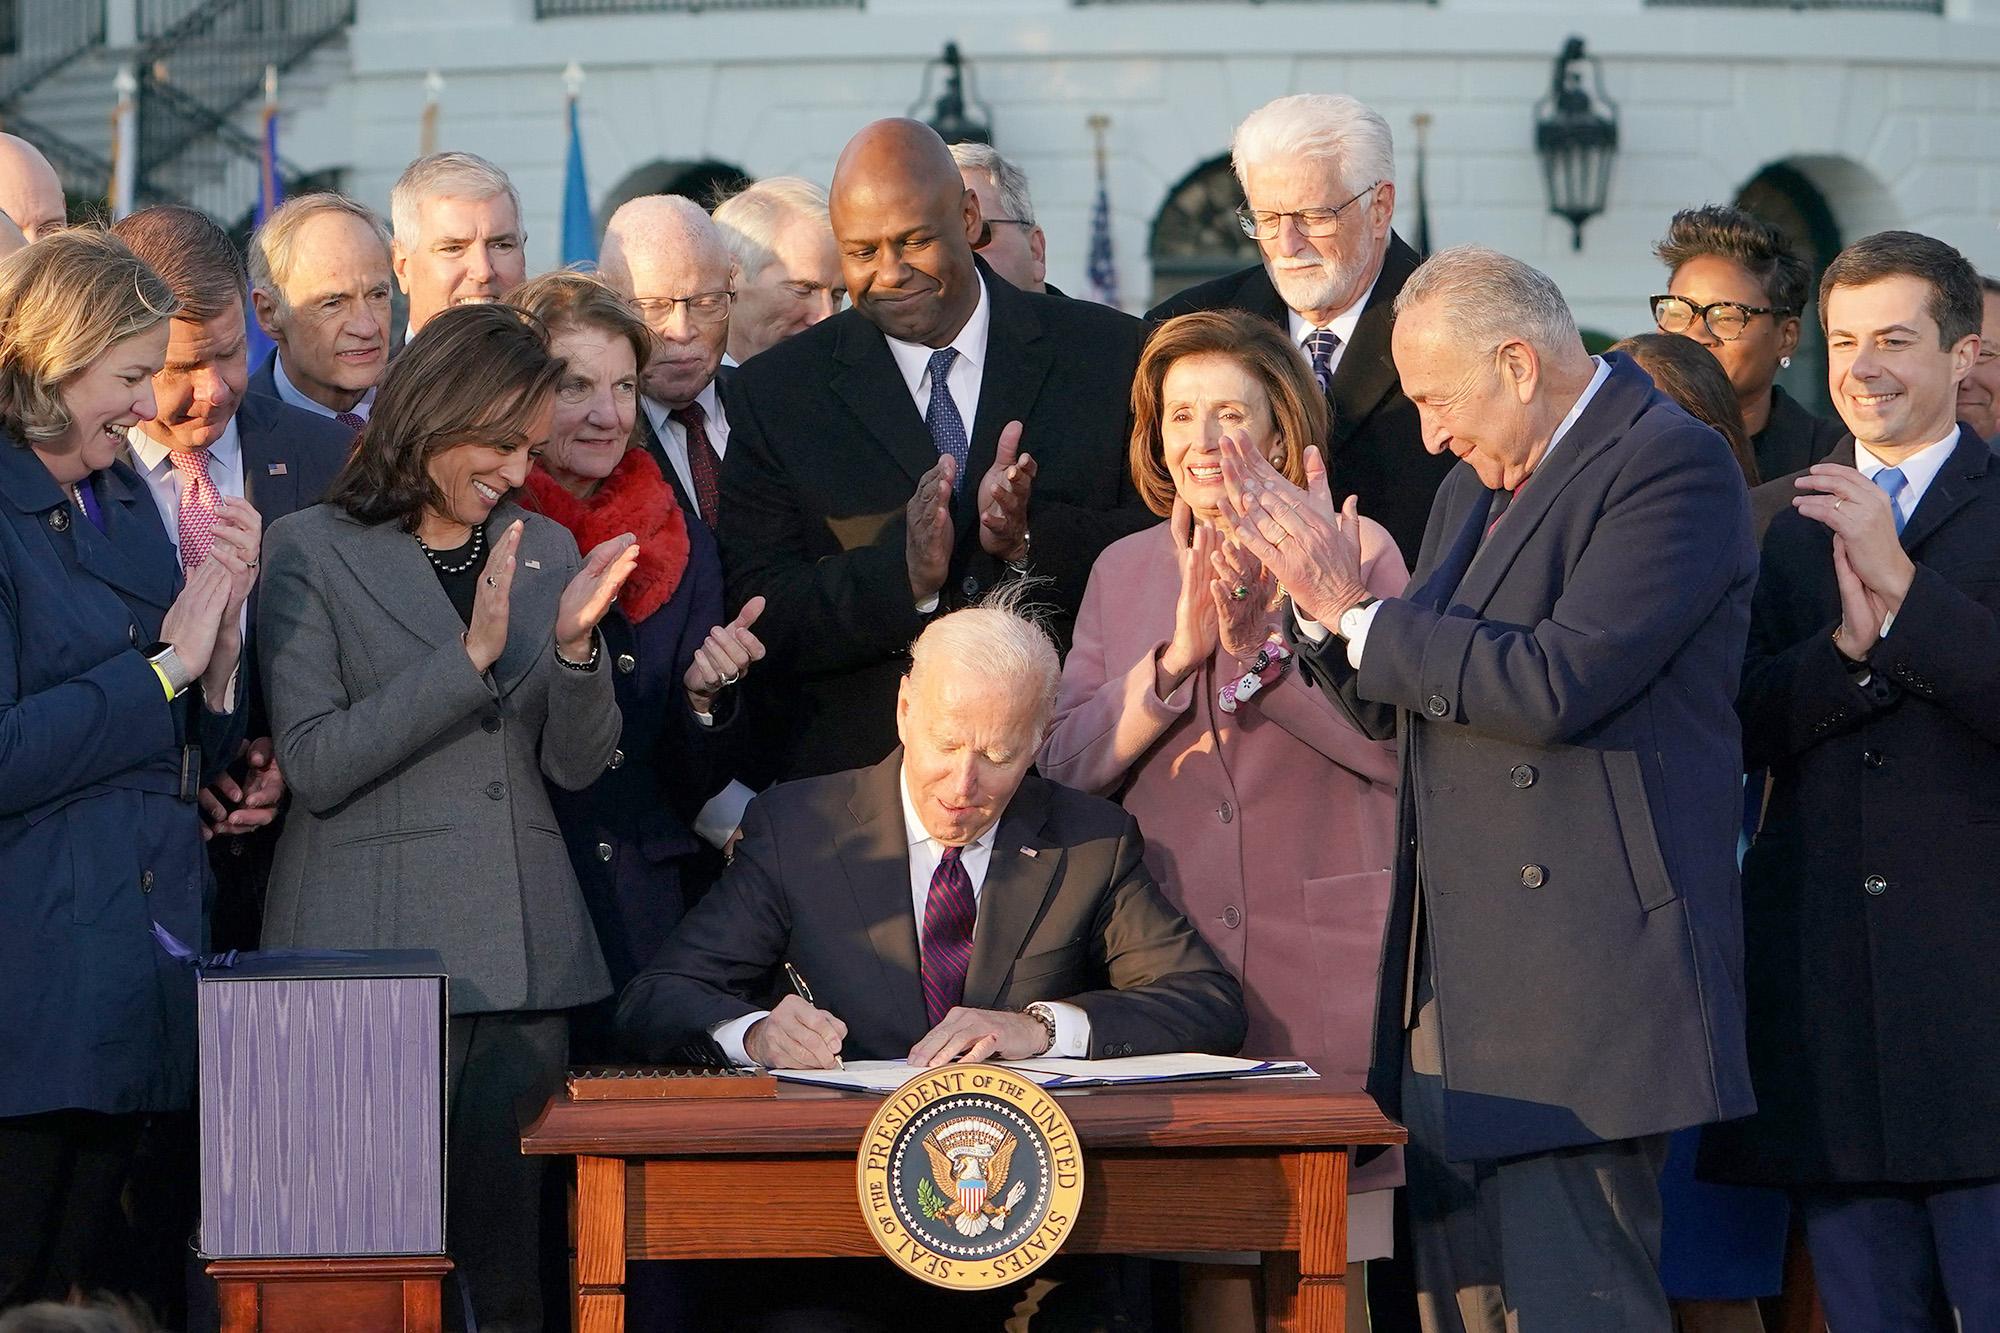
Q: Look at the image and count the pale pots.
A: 0